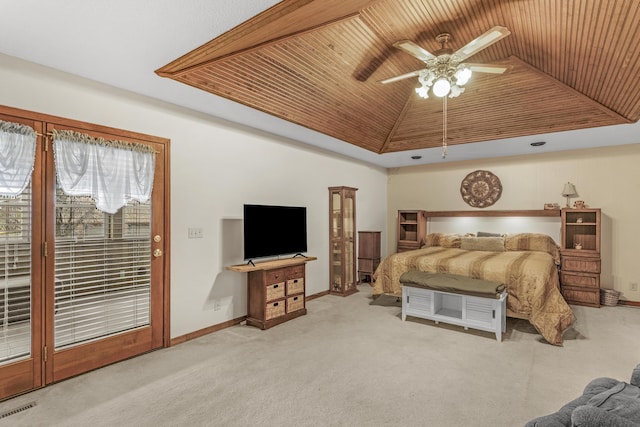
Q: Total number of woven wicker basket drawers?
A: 4